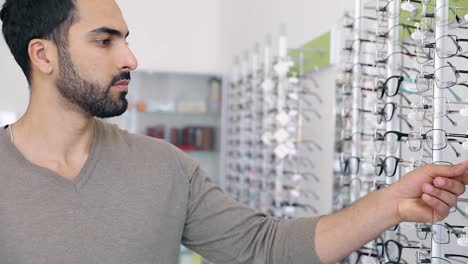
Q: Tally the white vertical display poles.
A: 8